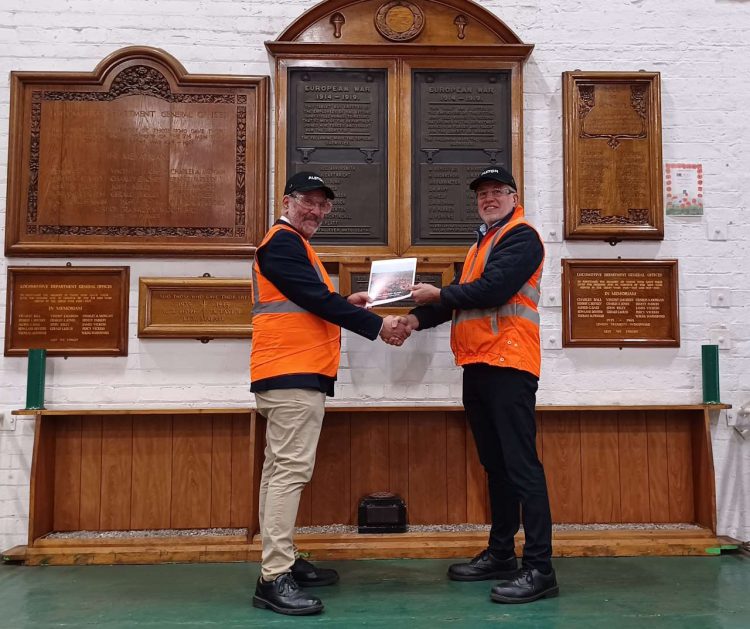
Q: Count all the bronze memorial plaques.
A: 2